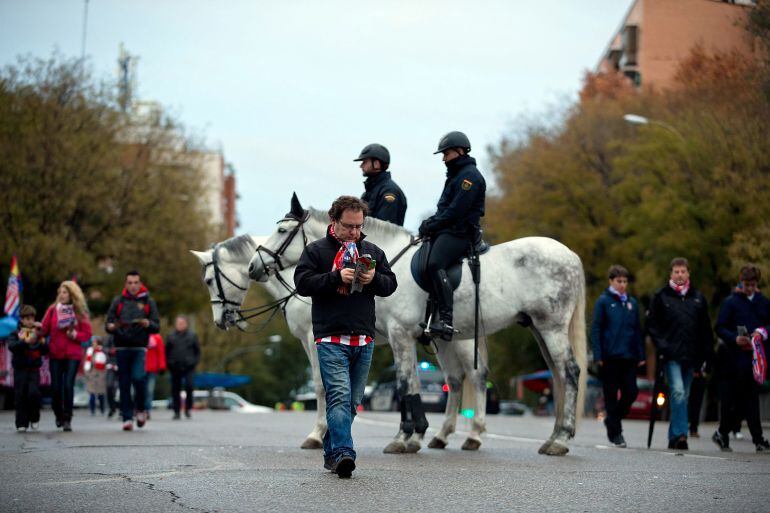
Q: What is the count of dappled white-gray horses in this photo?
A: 2